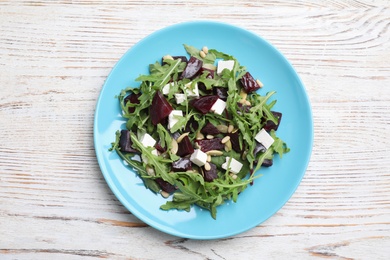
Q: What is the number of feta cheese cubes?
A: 10